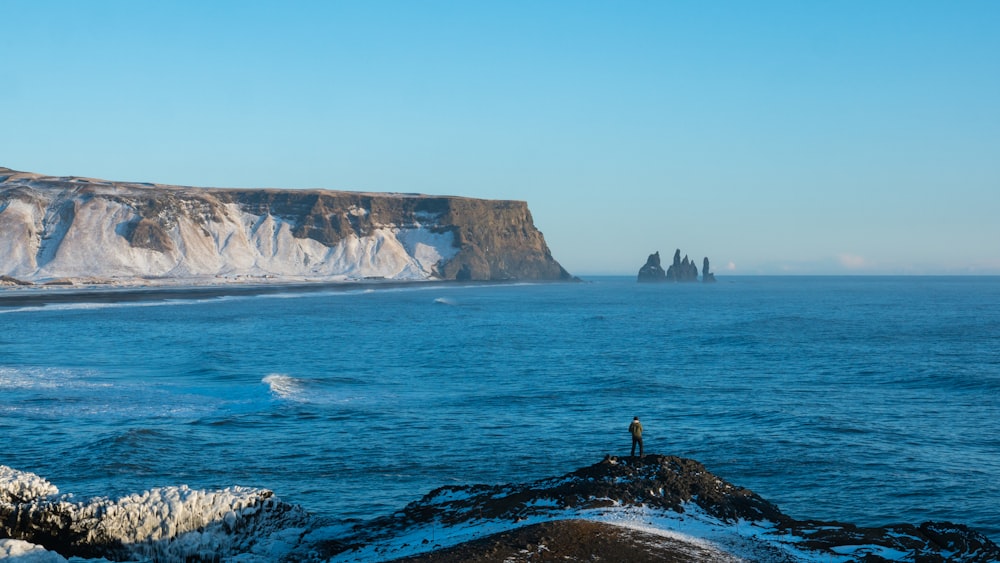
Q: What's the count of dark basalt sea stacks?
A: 3